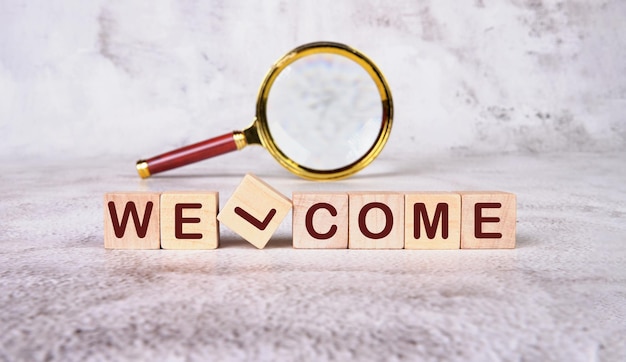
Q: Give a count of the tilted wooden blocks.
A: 1